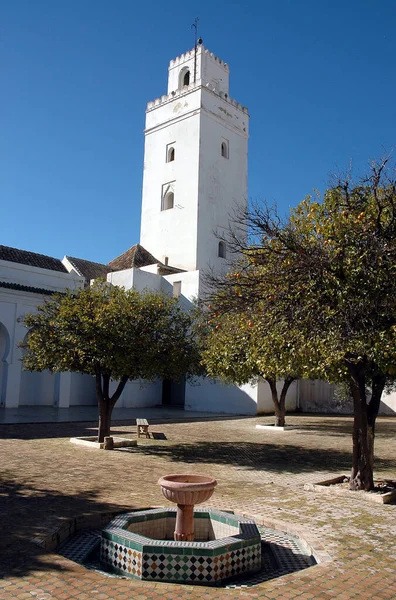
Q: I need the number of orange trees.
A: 3